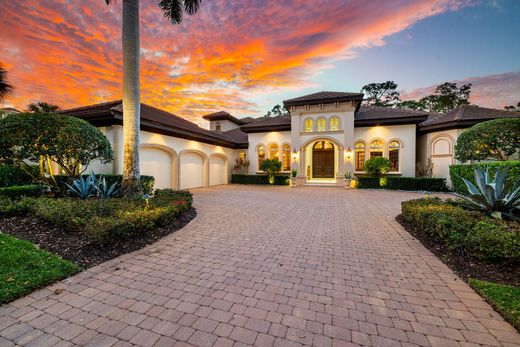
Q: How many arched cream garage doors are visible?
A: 3